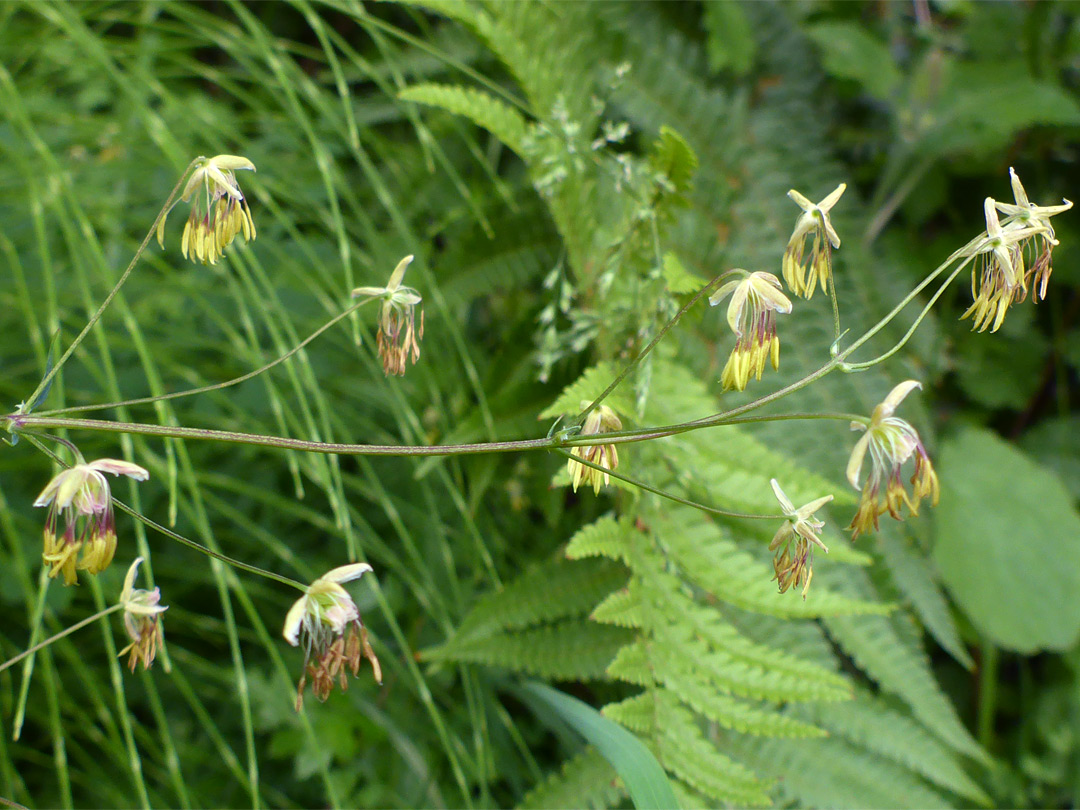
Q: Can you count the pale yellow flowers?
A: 12